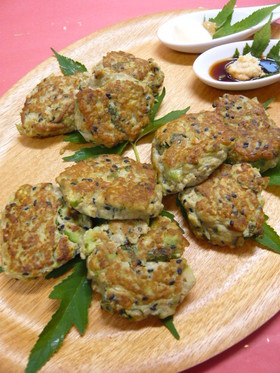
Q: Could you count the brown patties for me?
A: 9